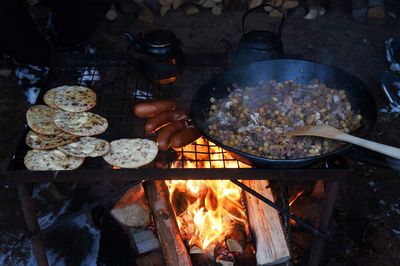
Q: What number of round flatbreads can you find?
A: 7